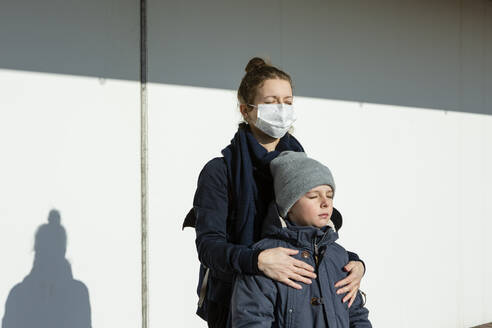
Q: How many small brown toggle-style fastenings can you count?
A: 2